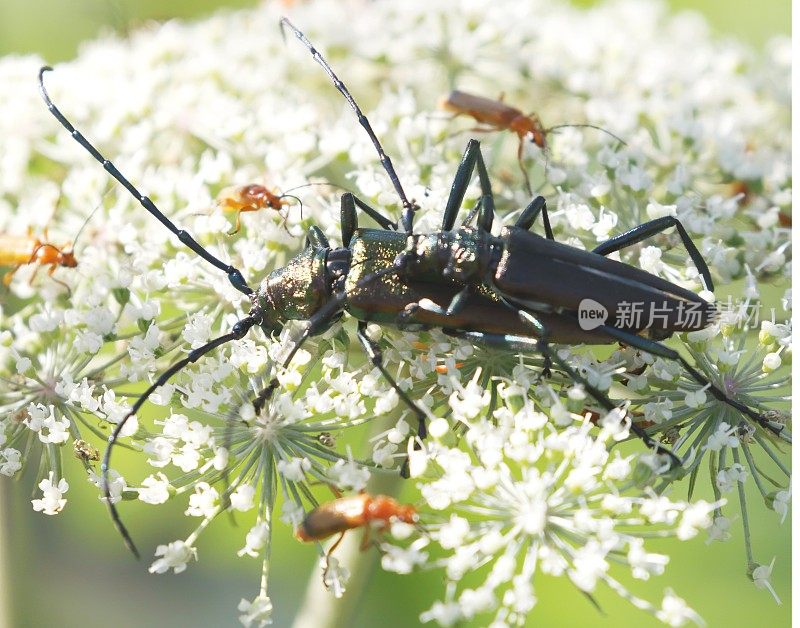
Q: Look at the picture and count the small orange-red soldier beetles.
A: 4